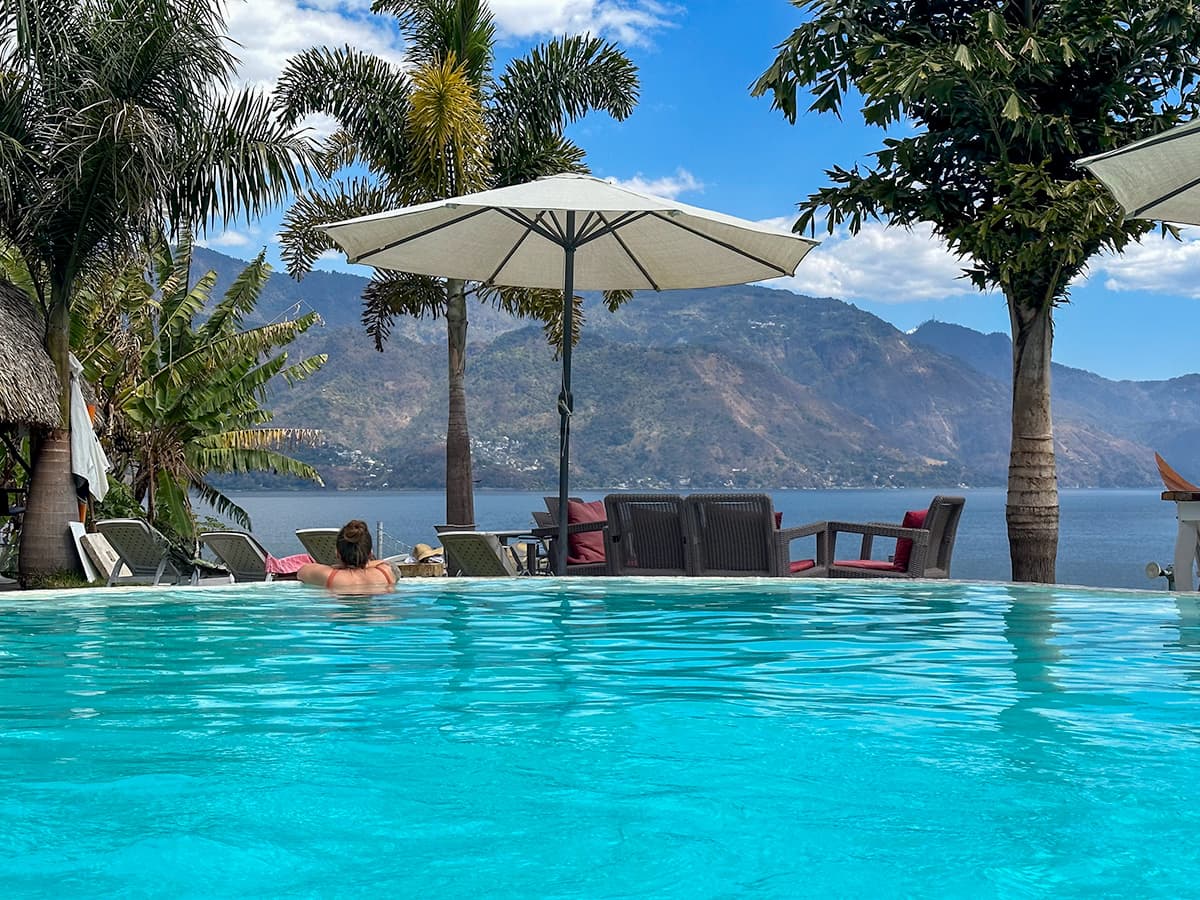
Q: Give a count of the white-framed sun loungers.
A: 4